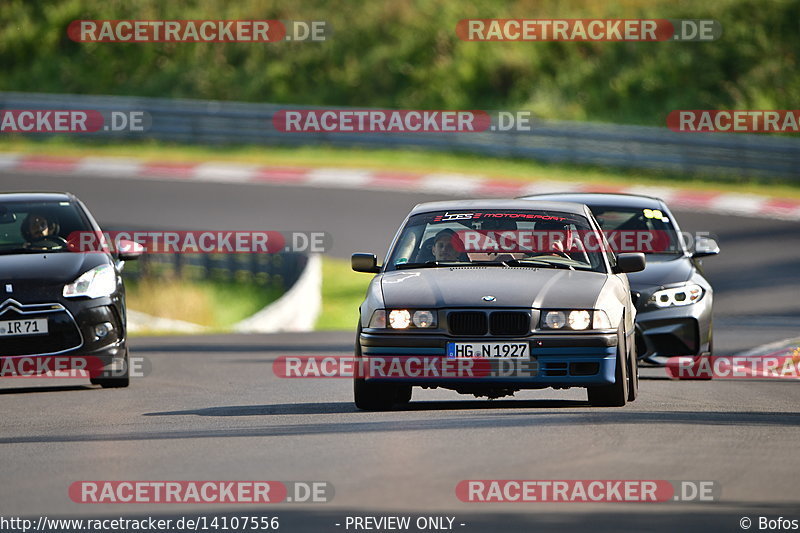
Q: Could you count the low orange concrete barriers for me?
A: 0